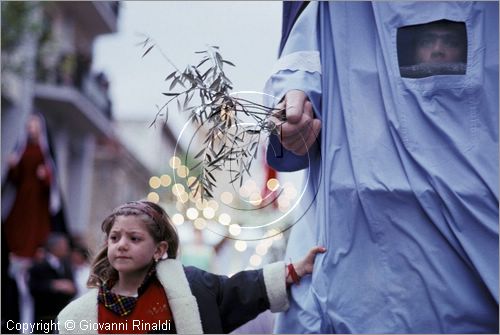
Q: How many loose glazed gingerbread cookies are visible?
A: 0